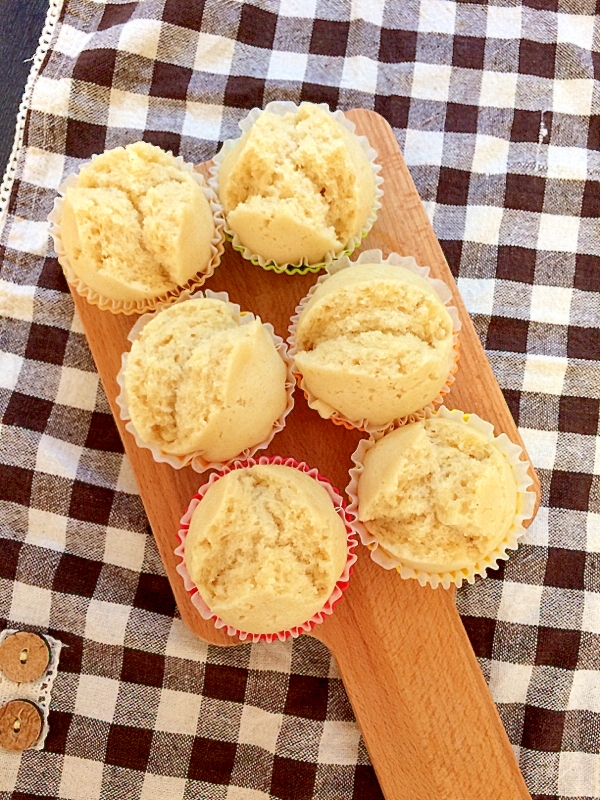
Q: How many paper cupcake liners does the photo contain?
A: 6